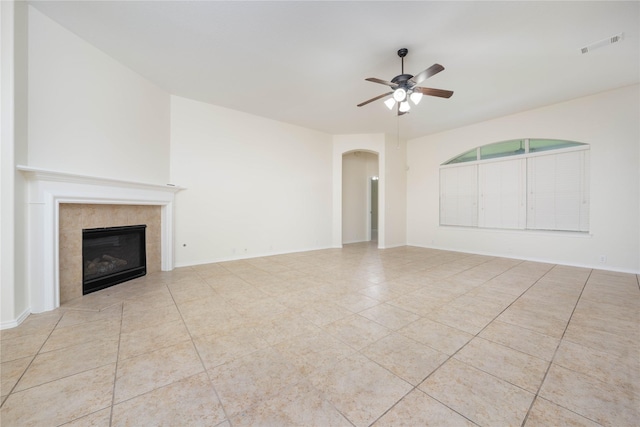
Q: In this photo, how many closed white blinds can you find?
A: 3